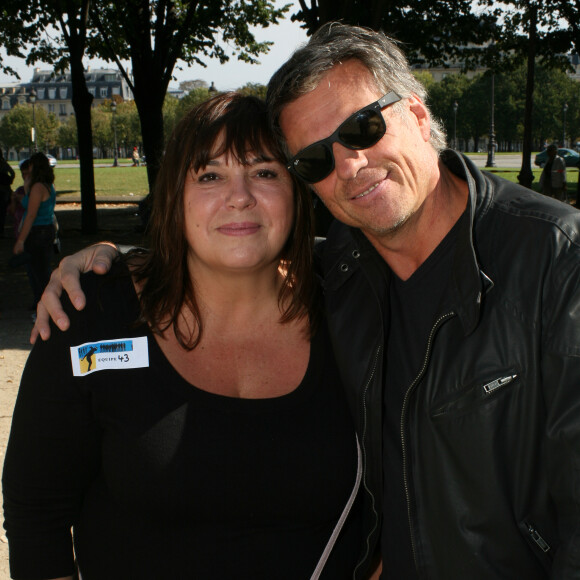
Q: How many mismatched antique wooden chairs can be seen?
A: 0